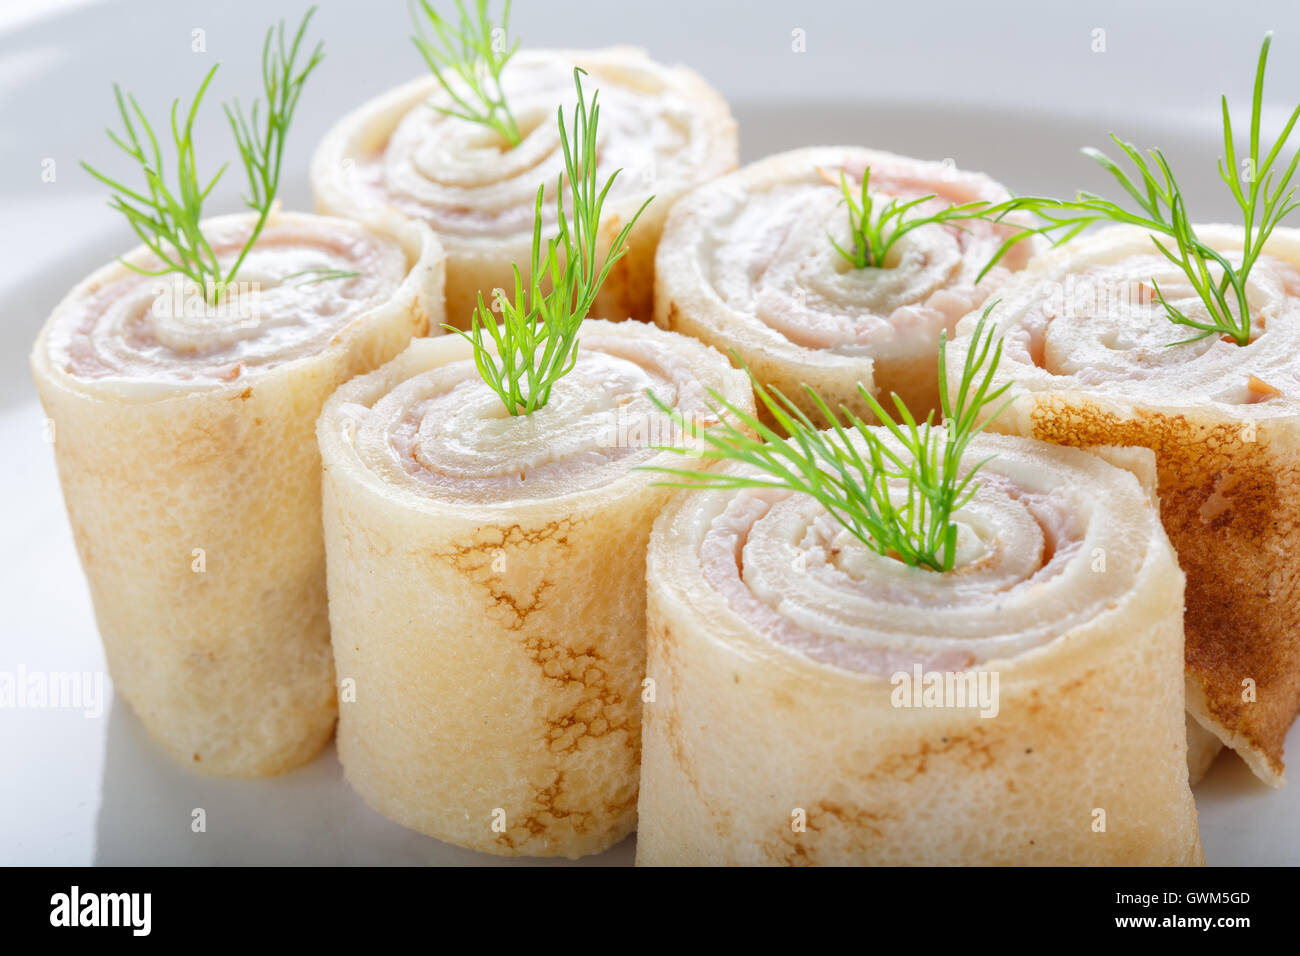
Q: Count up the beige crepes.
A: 6